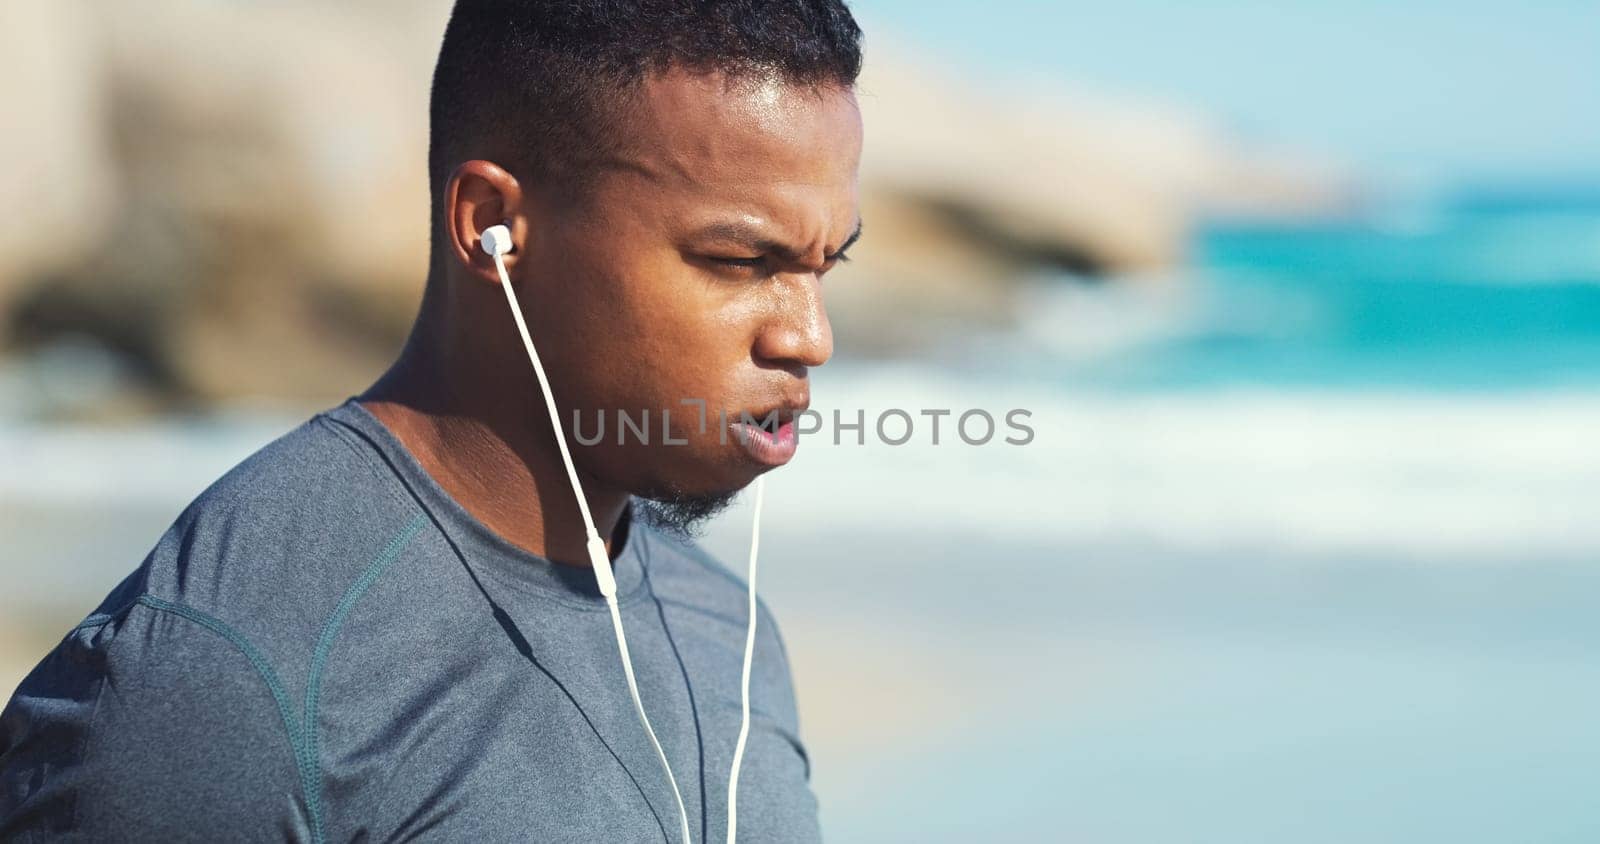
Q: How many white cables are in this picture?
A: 2